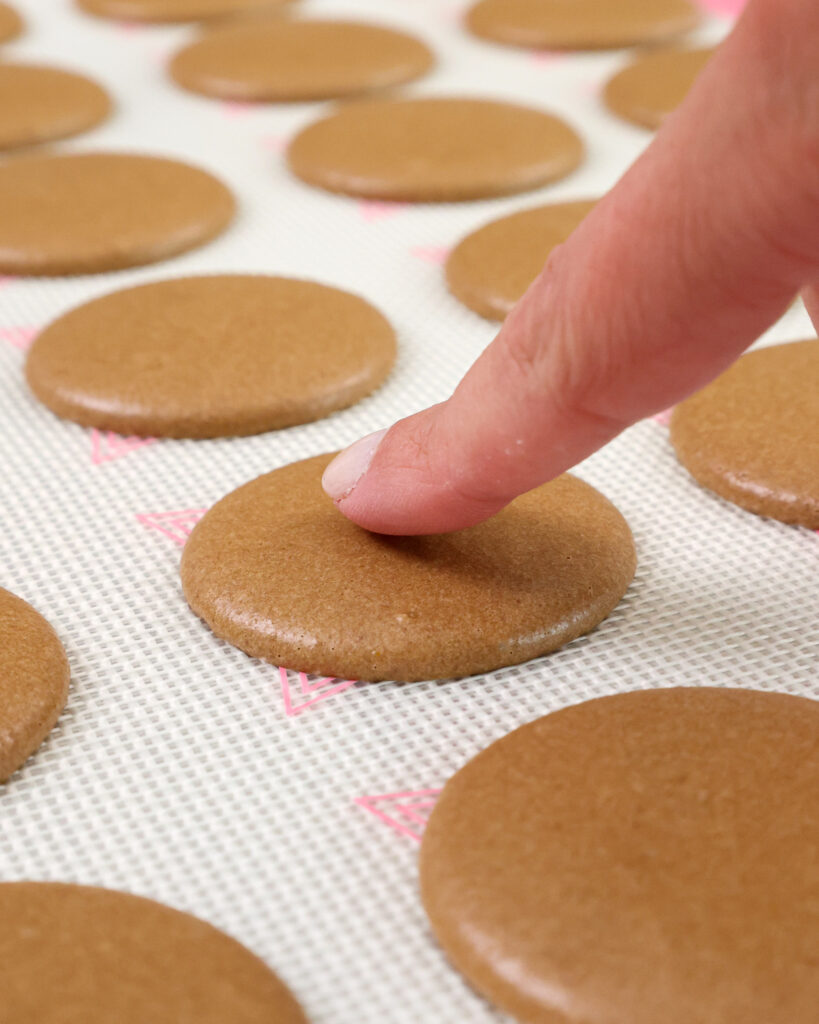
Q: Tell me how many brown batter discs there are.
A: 15